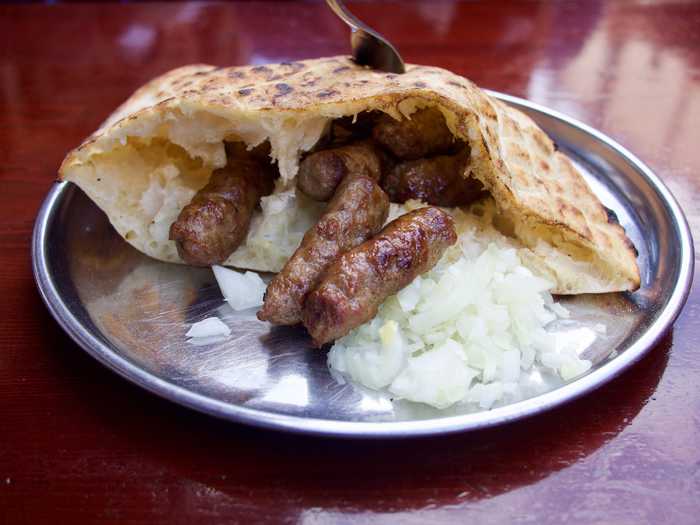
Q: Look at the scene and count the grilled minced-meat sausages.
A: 6